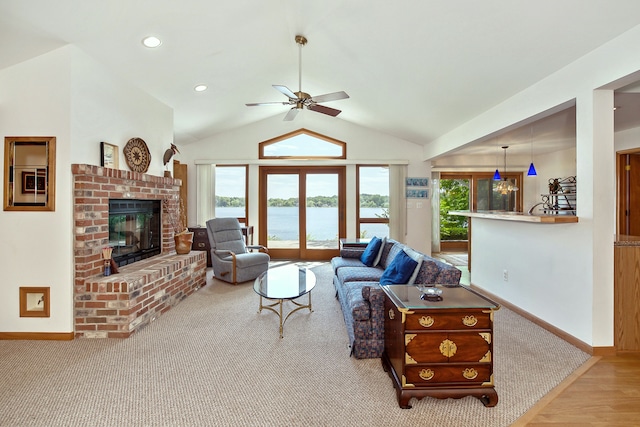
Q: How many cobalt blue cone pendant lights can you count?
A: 2